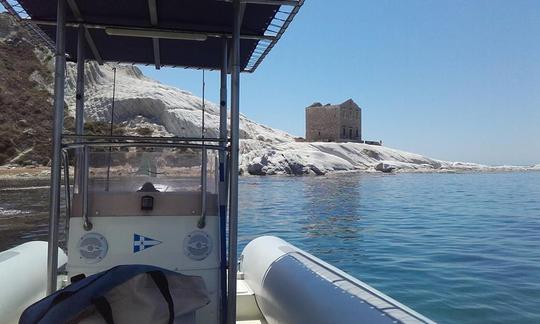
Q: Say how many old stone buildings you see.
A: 1